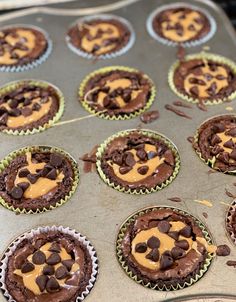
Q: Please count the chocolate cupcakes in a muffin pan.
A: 12